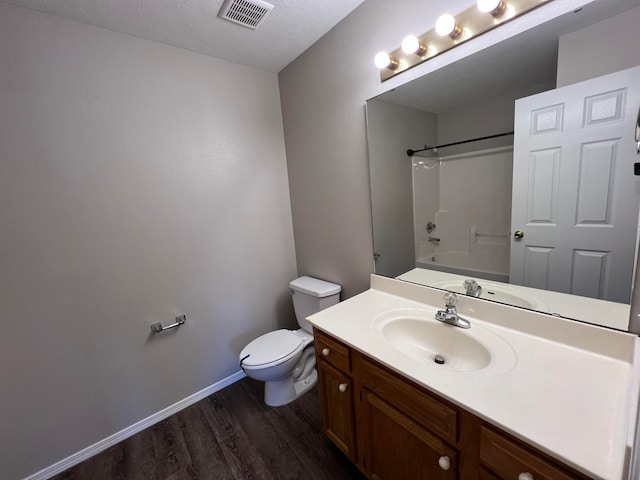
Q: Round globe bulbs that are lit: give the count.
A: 4